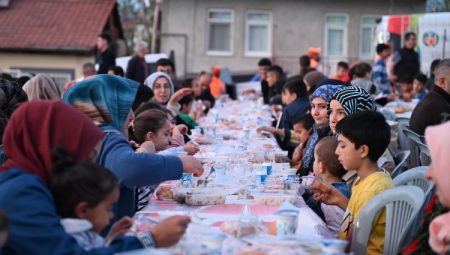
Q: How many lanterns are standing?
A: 0